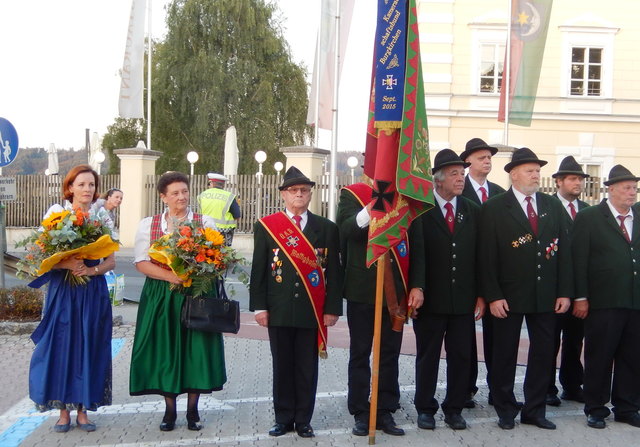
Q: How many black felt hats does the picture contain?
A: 6